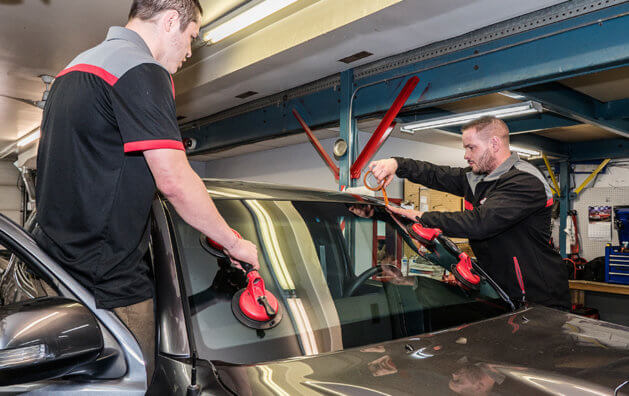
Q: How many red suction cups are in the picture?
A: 4